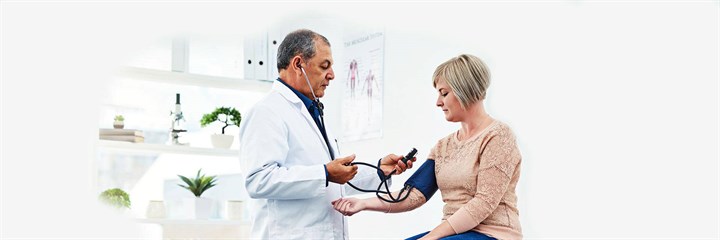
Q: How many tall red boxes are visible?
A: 0